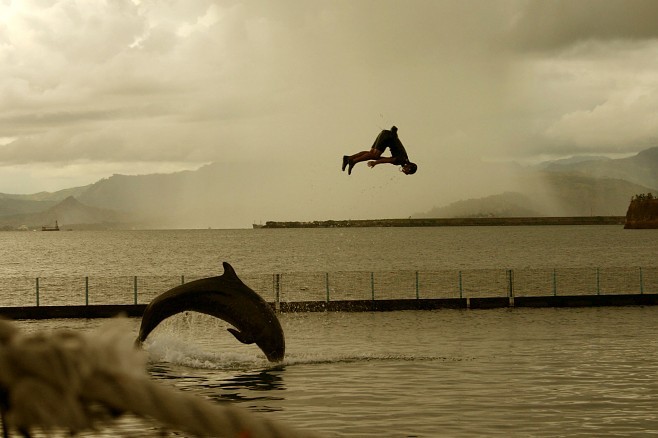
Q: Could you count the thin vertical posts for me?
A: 13